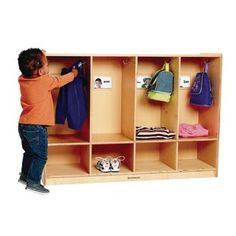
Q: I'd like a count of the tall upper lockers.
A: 4